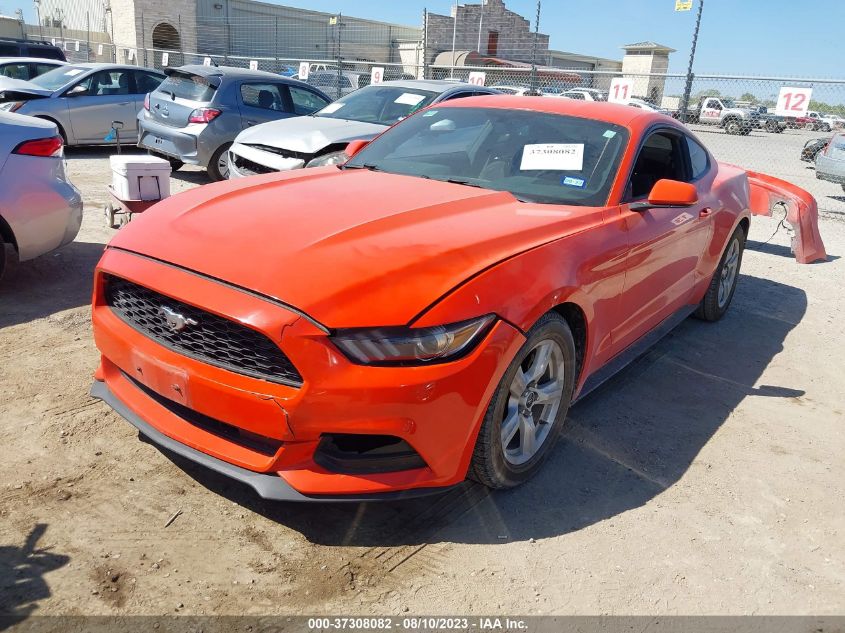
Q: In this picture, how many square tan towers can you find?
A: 1